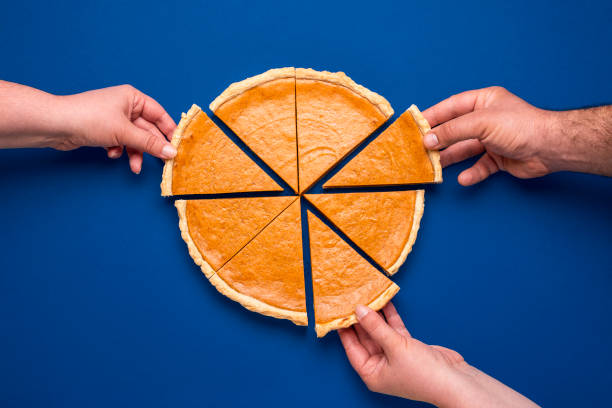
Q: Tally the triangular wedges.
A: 8